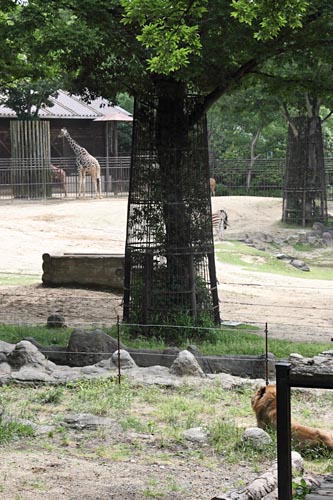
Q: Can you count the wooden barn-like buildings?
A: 1